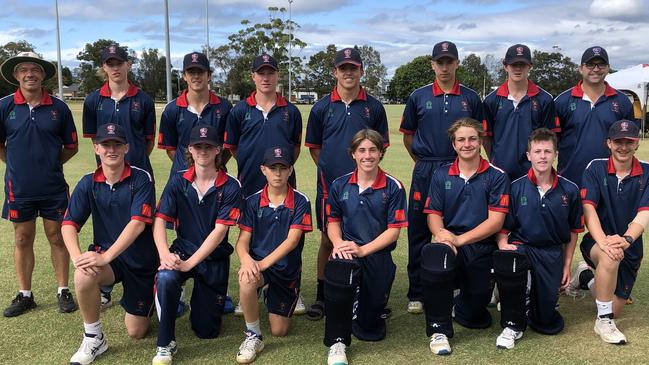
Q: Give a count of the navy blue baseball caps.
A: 11